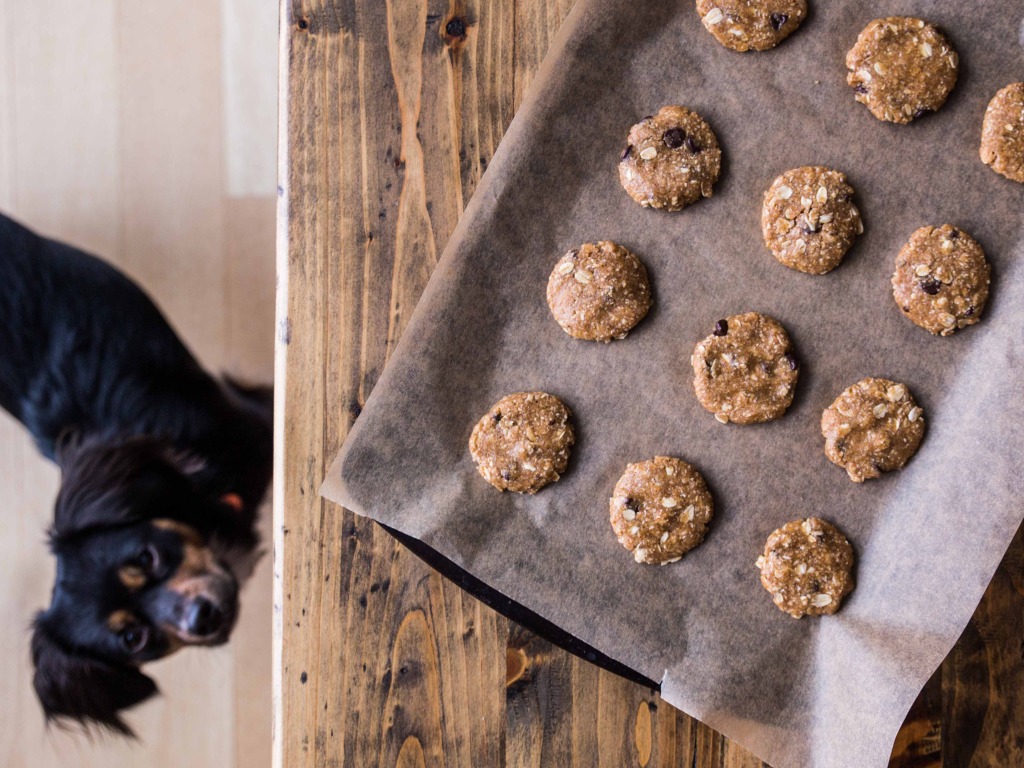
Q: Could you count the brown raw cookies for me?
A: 12